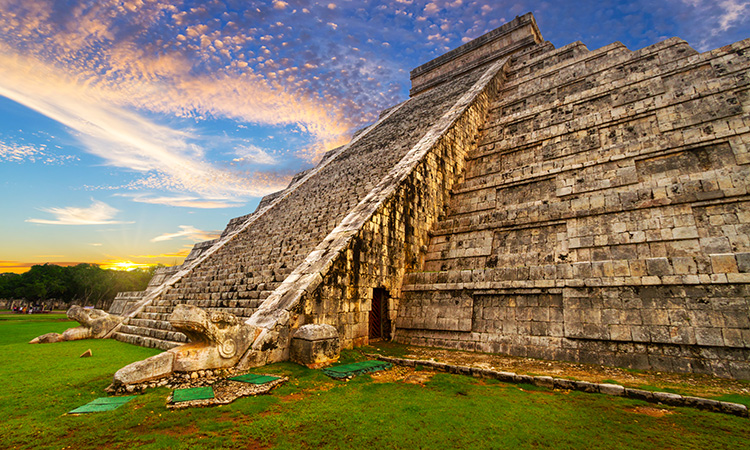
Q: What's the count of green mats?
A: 4